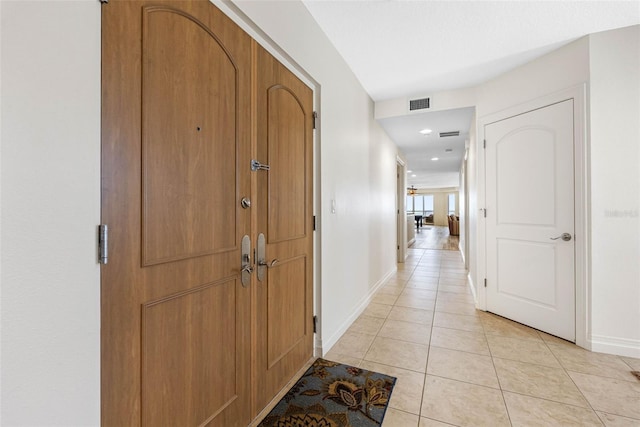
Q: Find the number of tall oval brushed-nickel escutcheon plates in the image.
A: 2